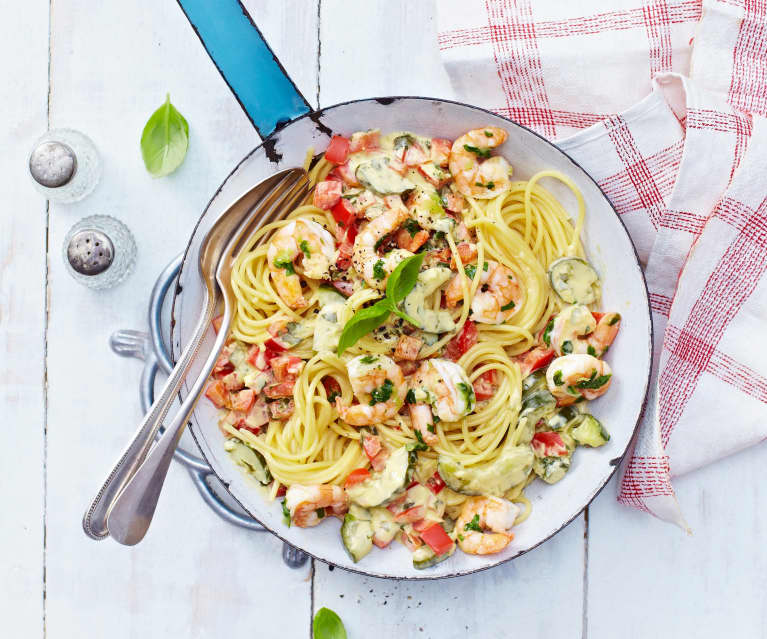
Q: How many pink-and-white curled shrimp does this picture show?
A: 10